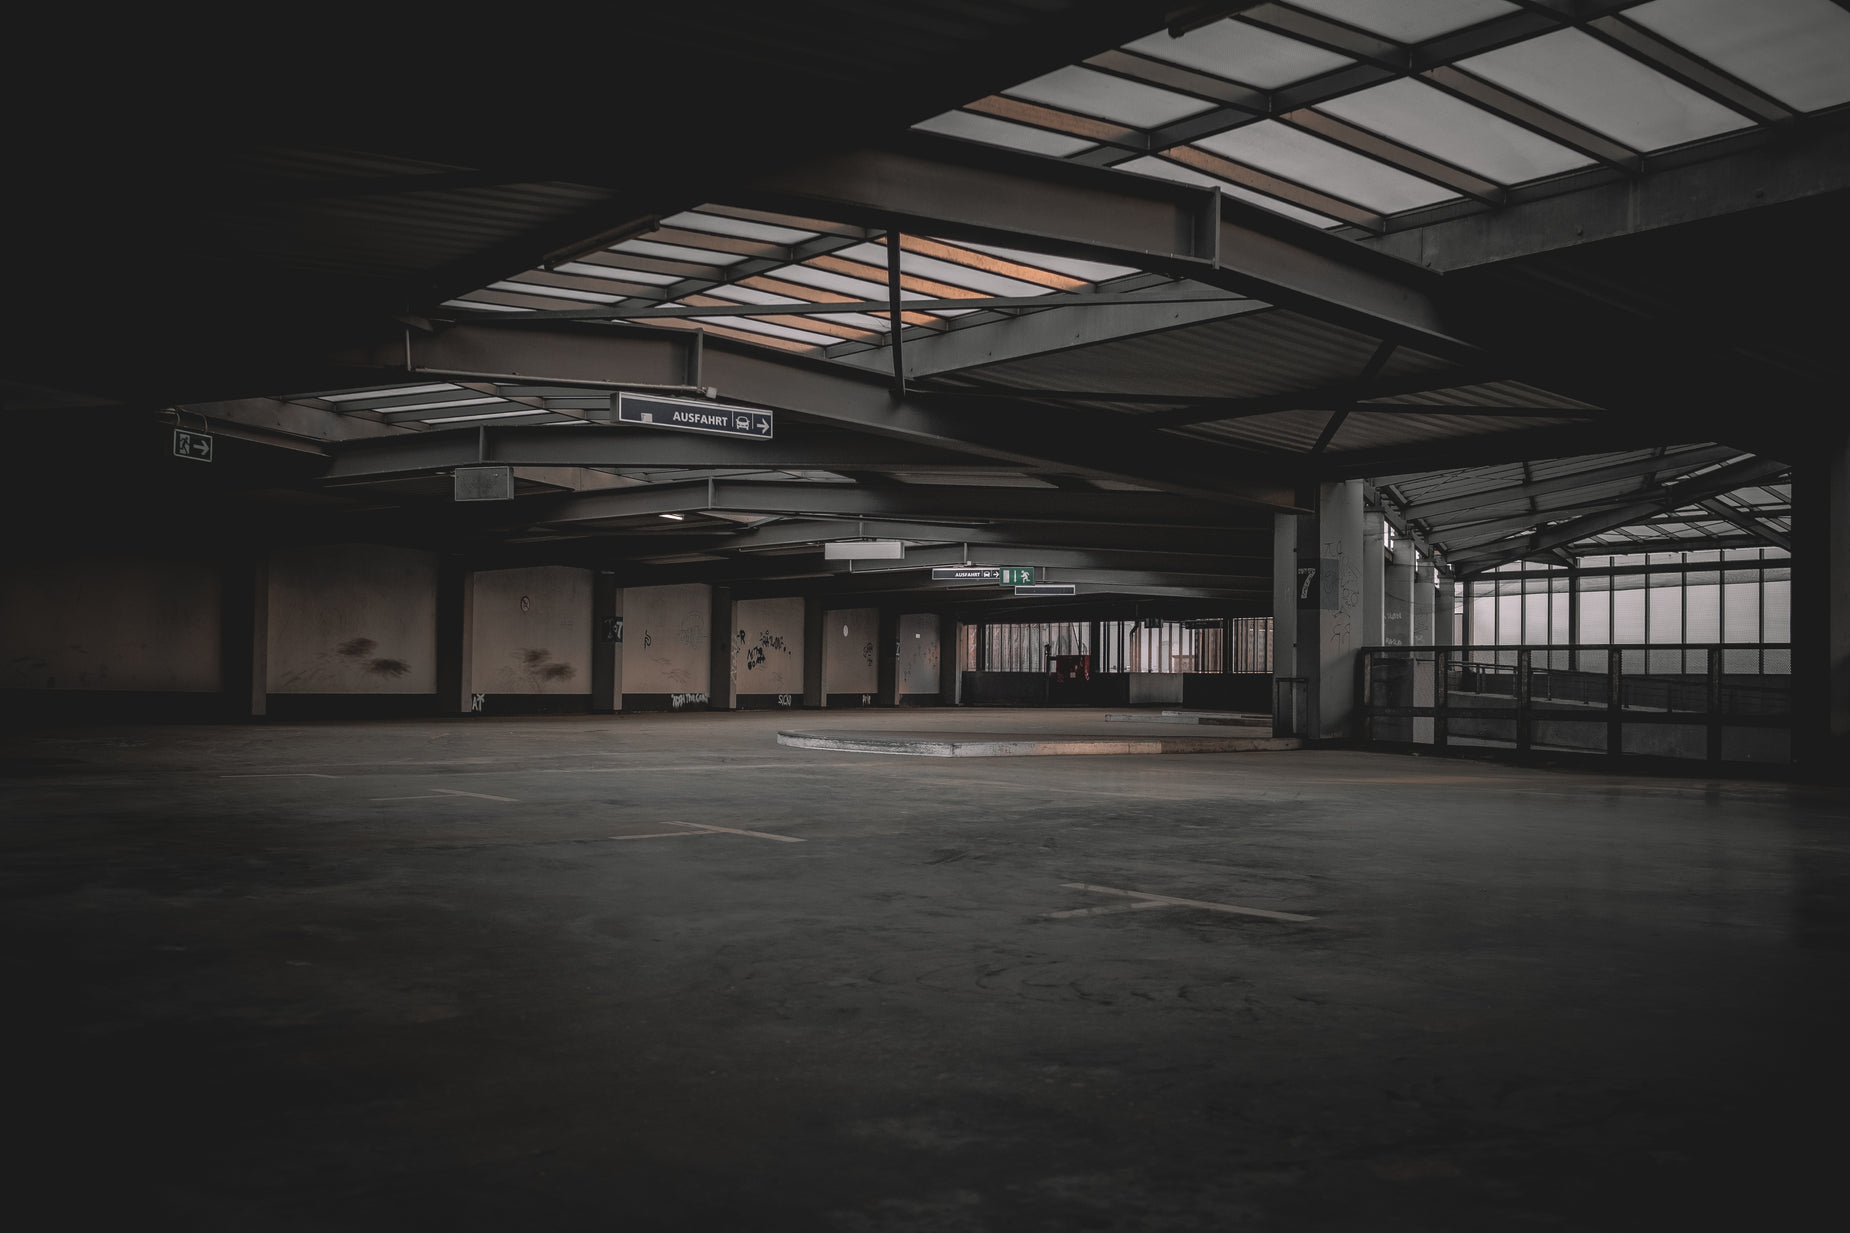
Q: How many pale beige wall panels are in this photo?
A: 7